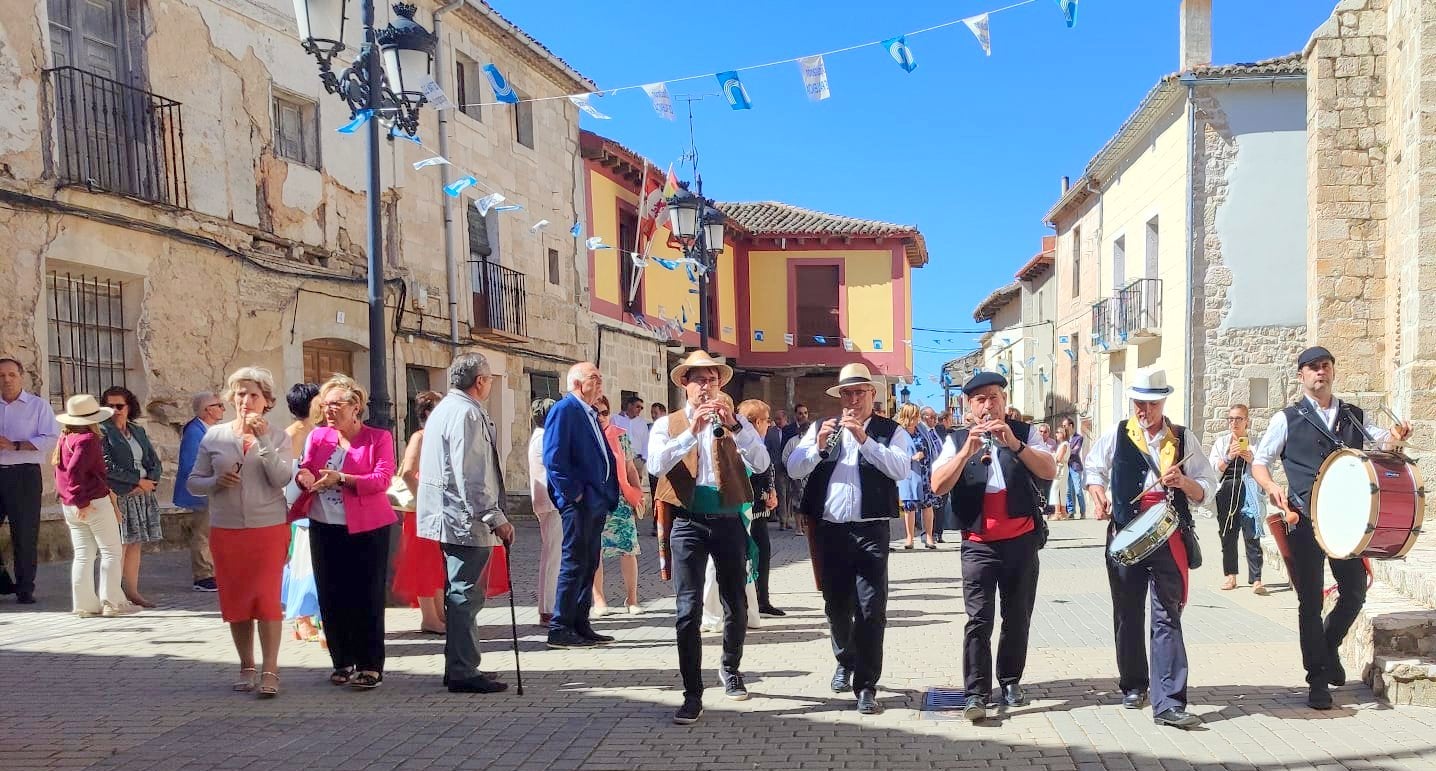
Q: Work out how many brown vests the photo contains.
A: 1